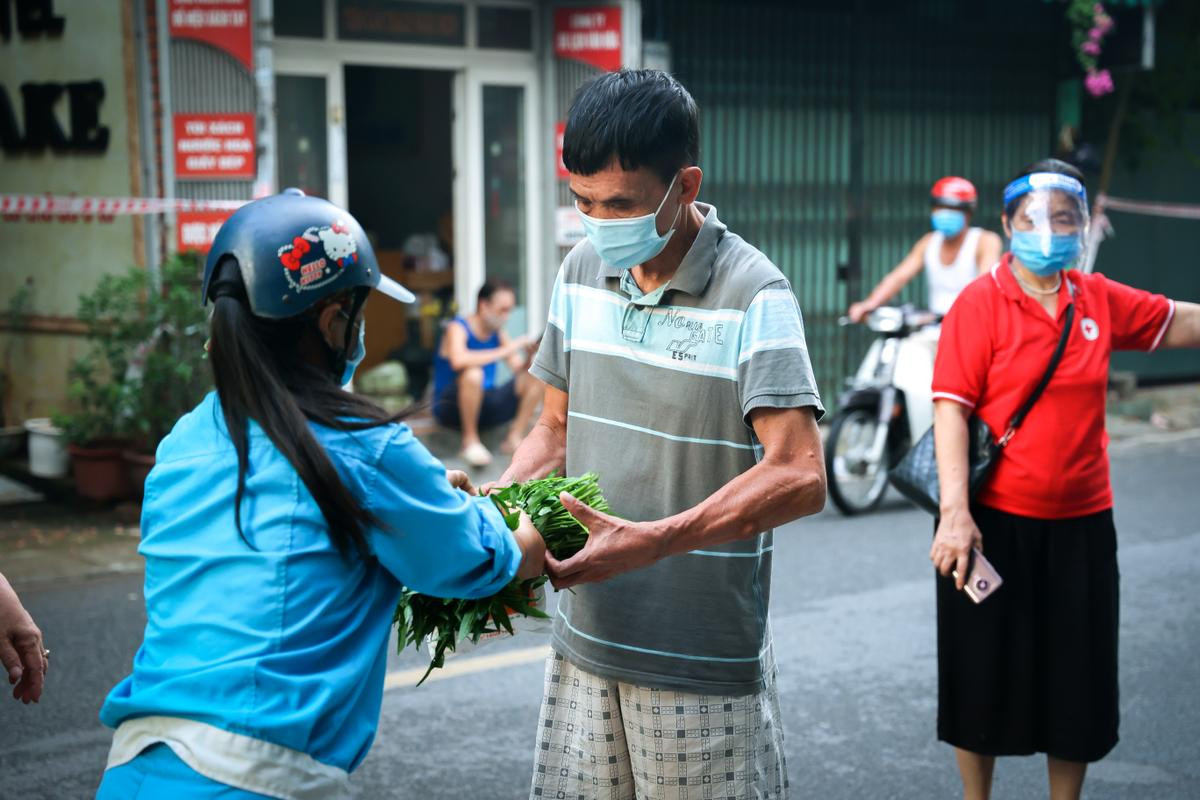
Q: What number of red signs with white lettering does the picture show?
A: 5